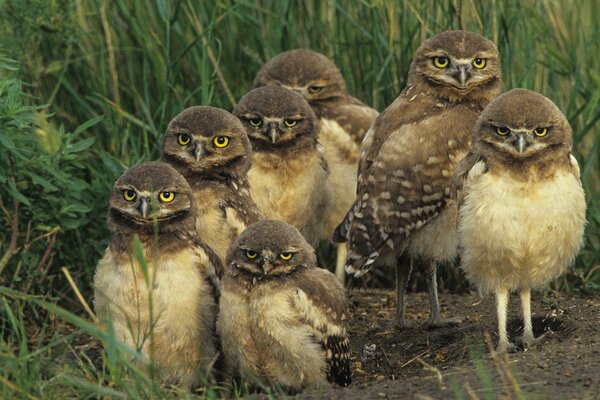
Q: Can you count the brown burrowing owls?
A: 7